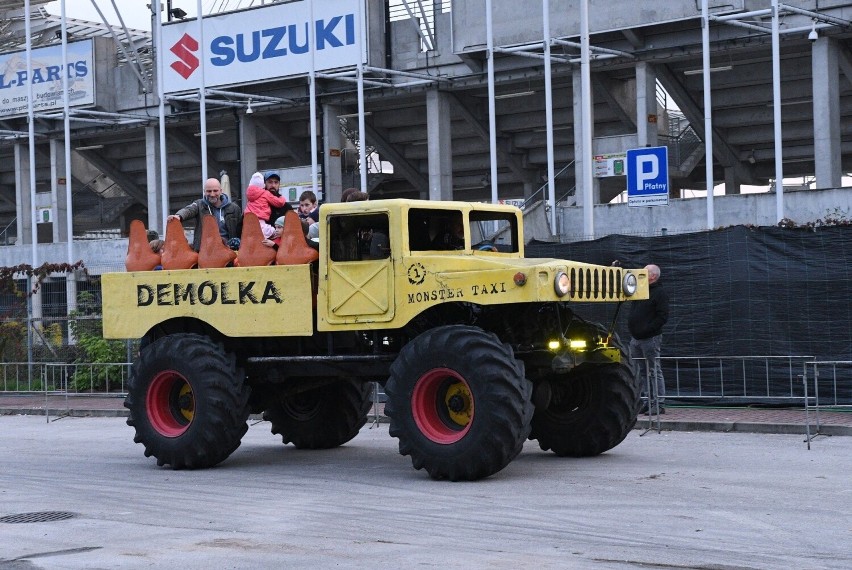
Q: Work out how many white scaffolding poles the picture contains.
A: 11